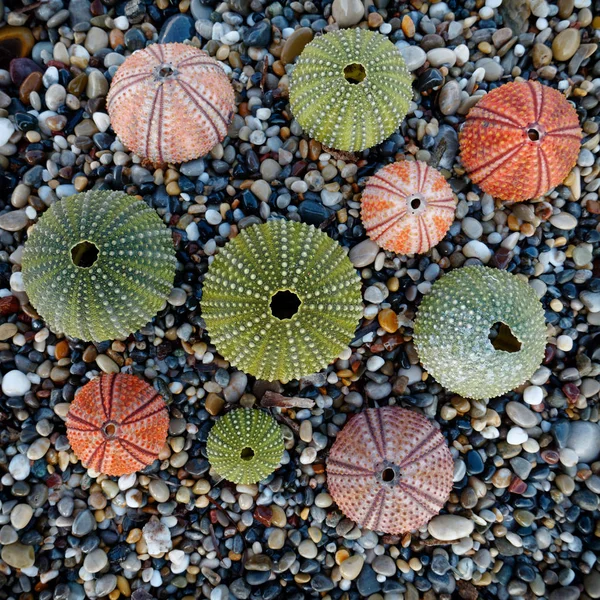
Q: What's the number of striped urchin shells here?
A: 5